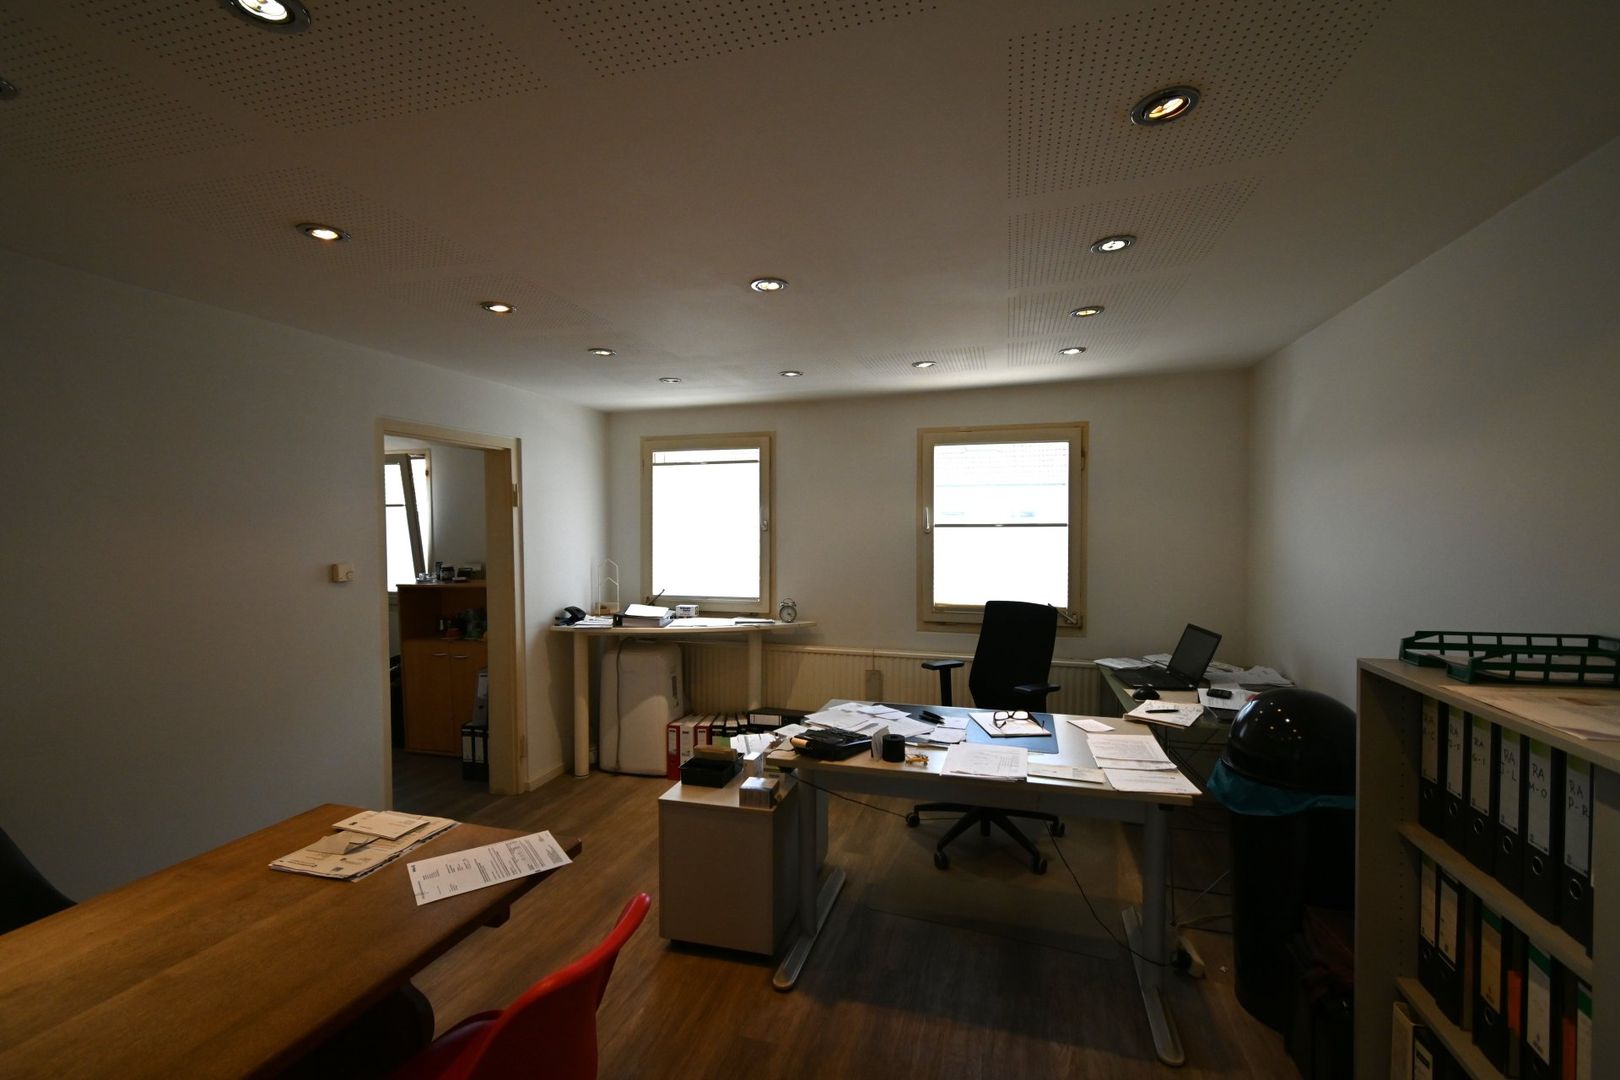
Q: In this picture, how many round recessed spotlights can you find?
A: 13